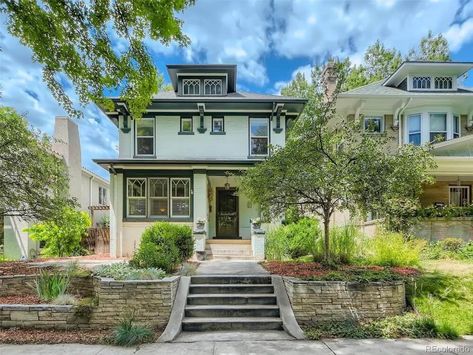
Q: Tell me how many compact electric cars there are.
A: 0